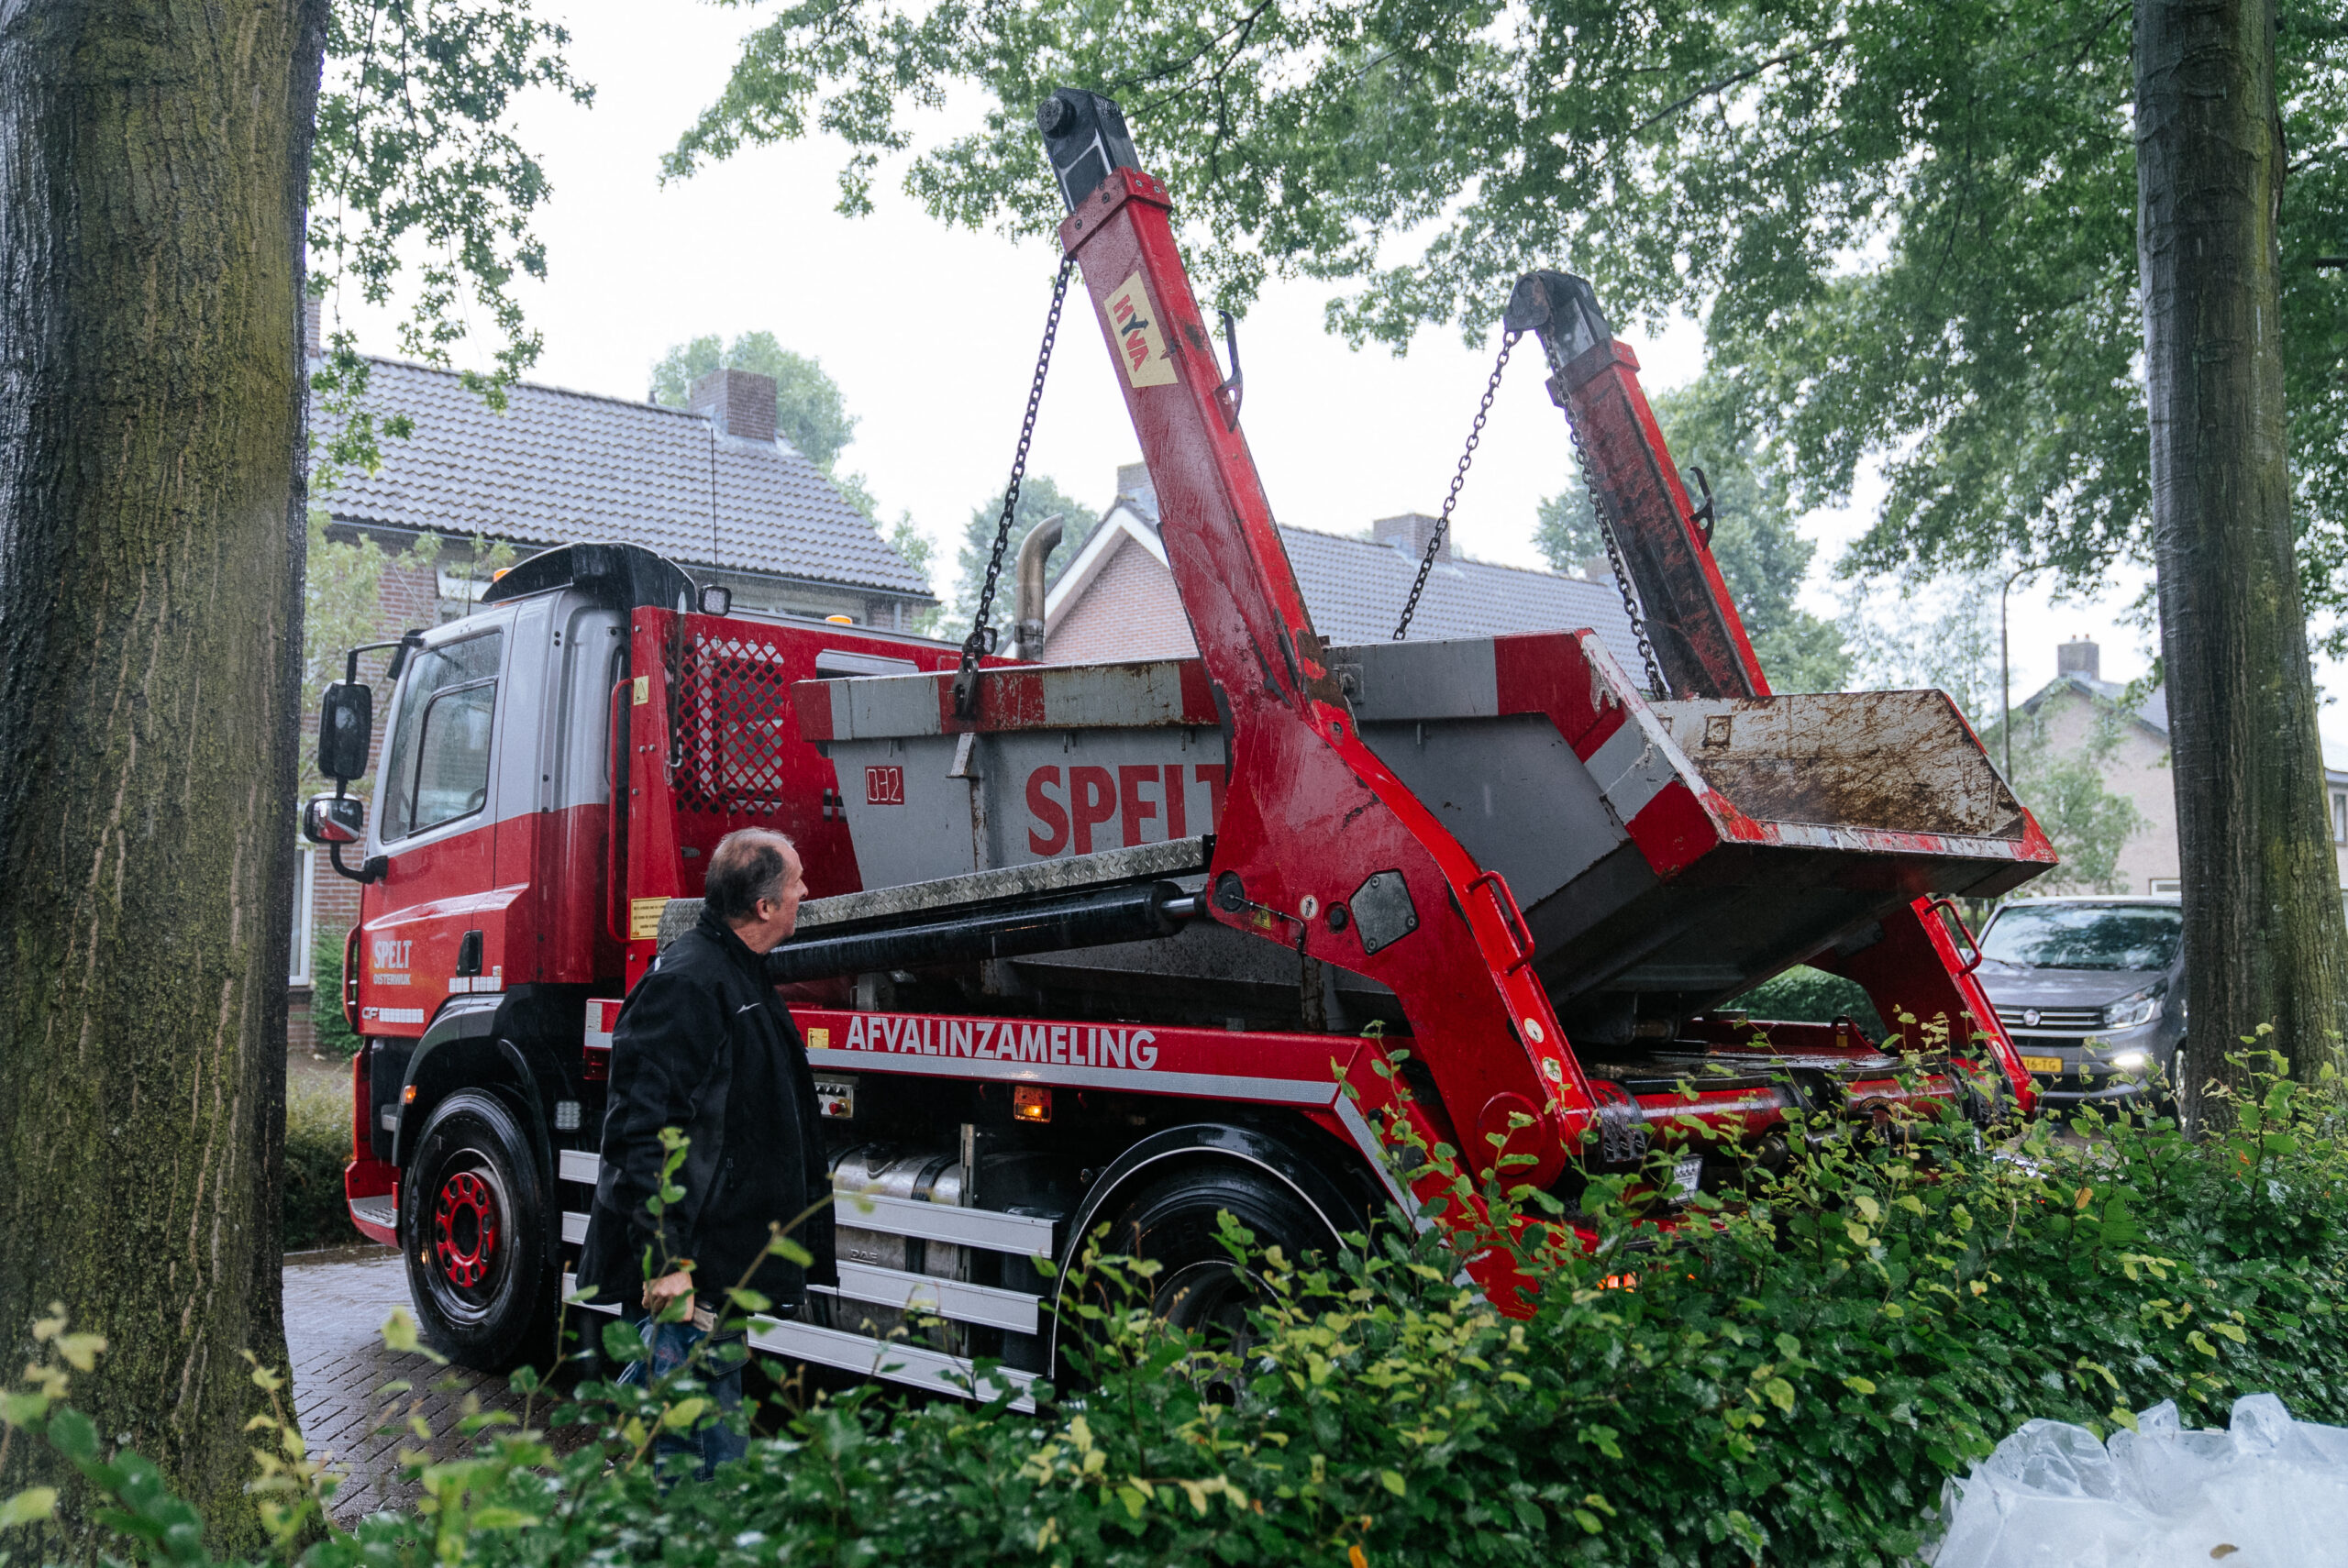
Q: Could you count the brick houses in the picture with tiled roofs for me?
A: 3